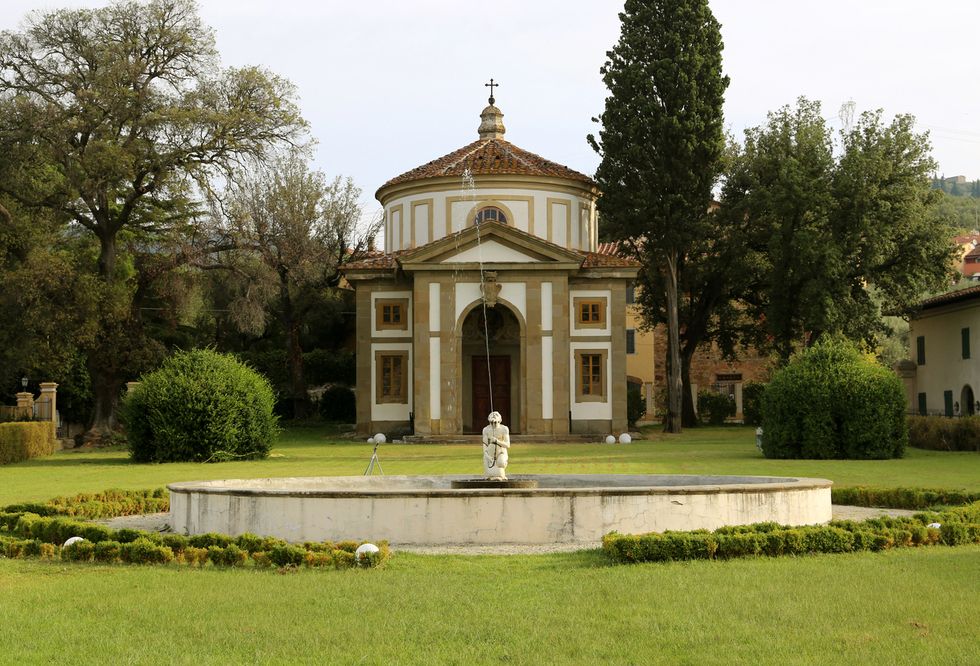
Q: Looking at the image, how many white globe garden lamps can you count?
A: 7